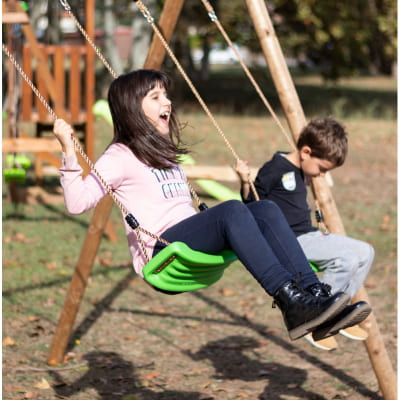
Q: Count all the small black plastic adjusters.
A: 3